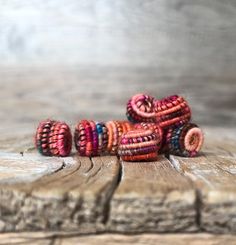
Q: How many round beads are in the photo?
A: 7